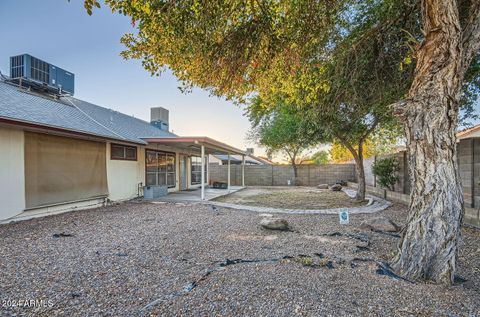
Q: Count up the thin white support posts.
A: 3